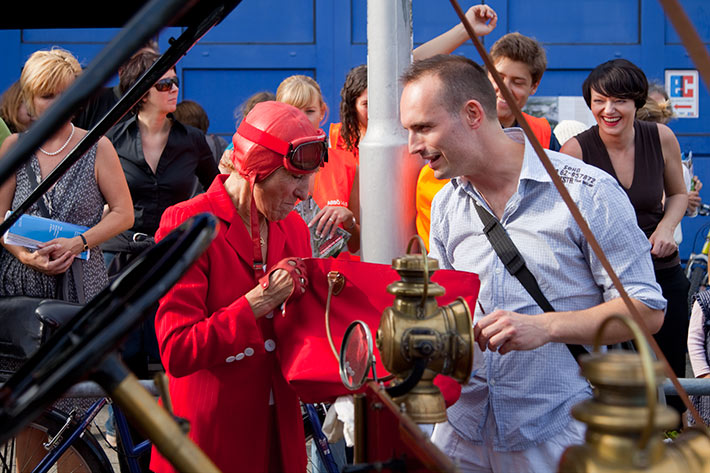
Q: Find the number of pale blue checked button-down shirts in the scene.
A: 1